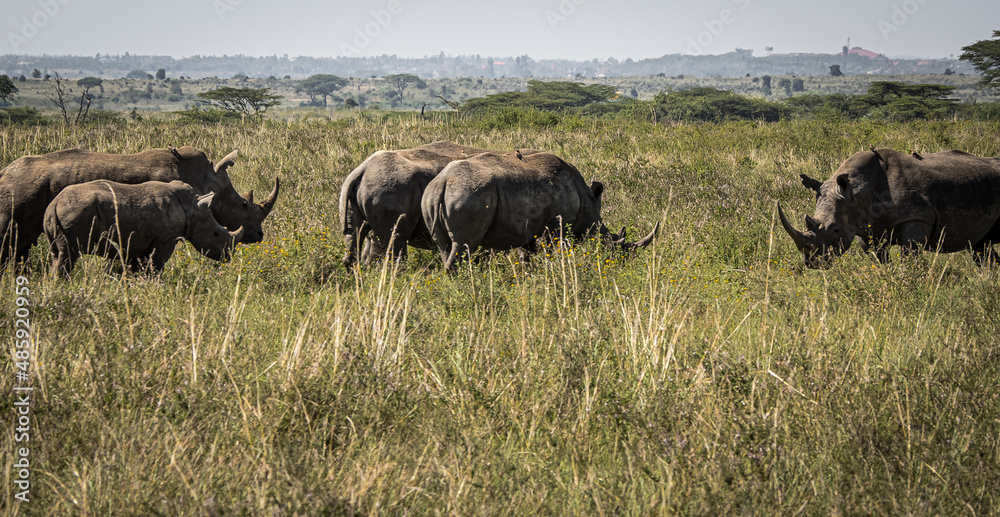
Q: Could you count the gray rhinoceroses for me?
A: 5